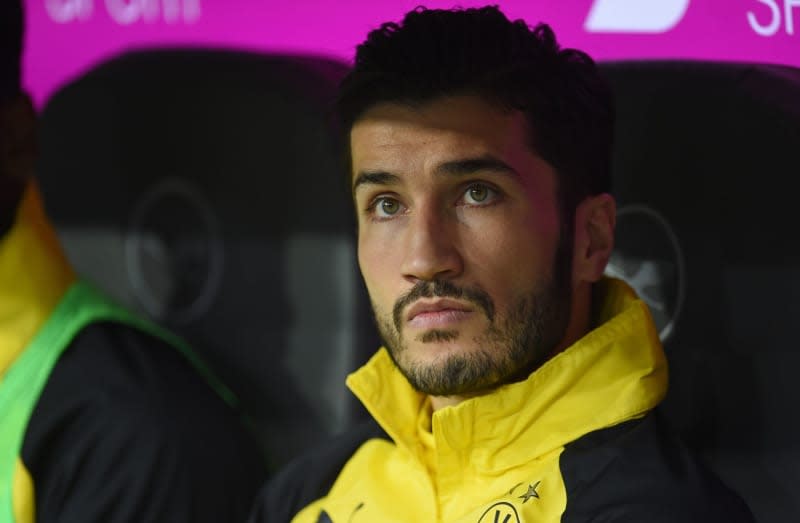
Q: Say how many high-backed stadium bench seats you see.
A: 2